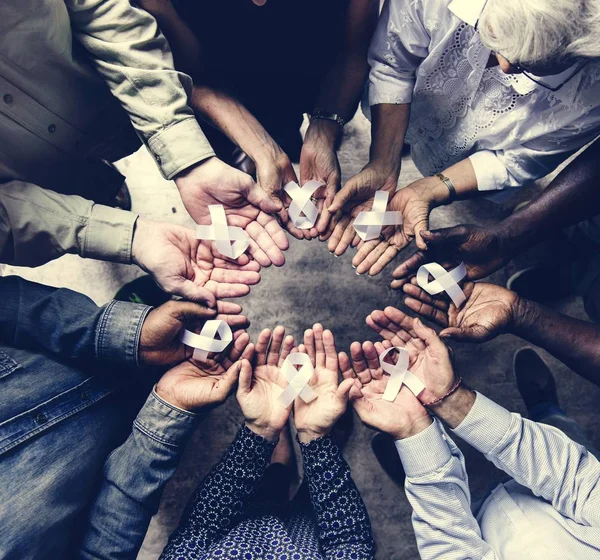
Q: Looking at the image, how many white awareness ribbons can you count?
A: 7